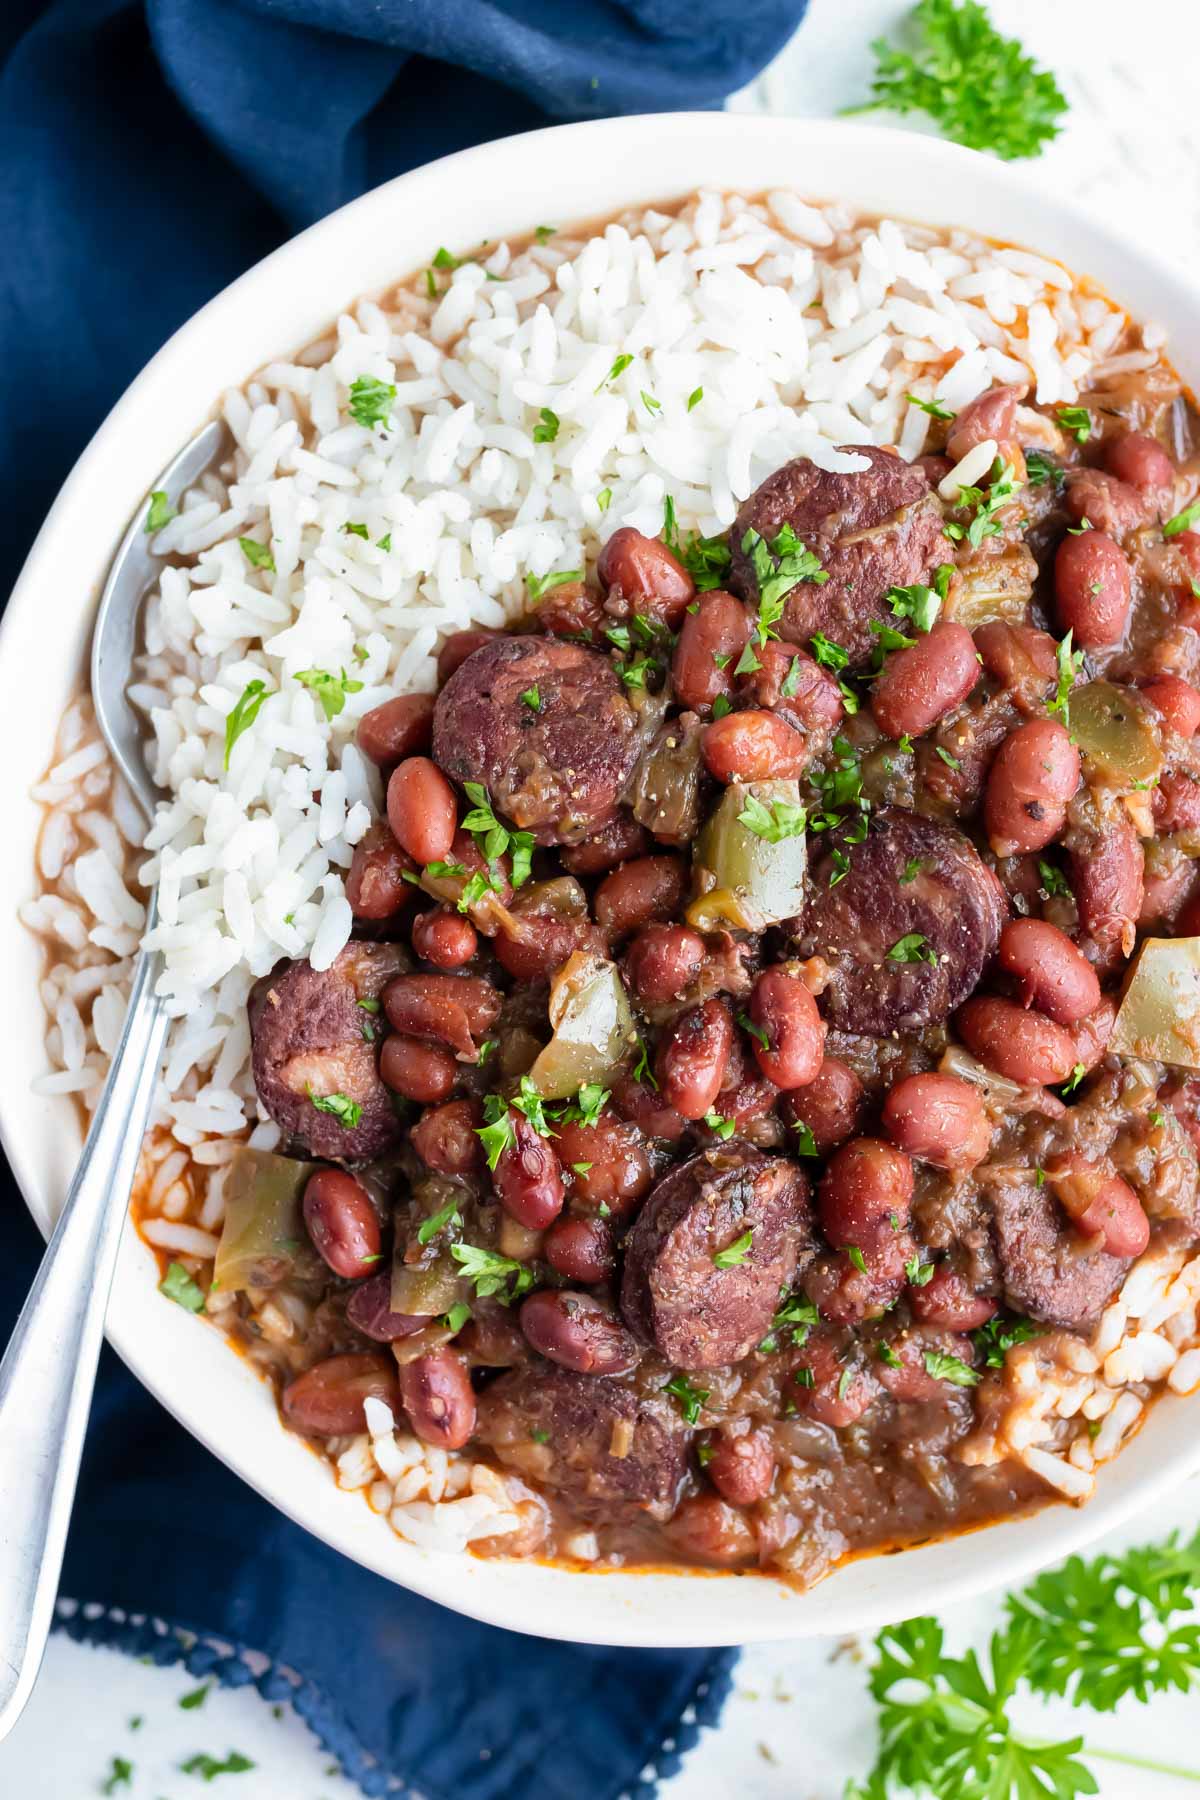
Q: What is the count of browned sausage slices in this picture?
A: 7